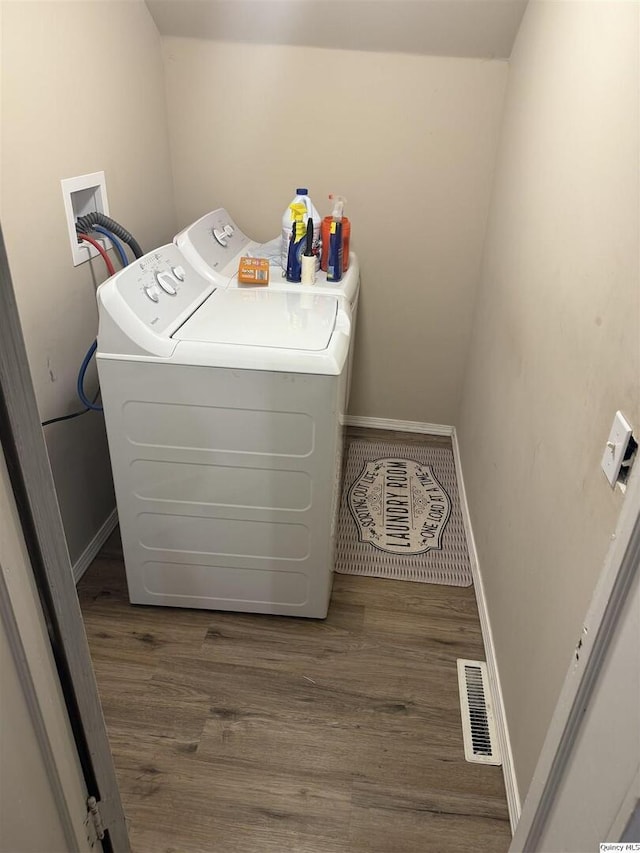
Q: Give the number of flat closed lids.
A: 1